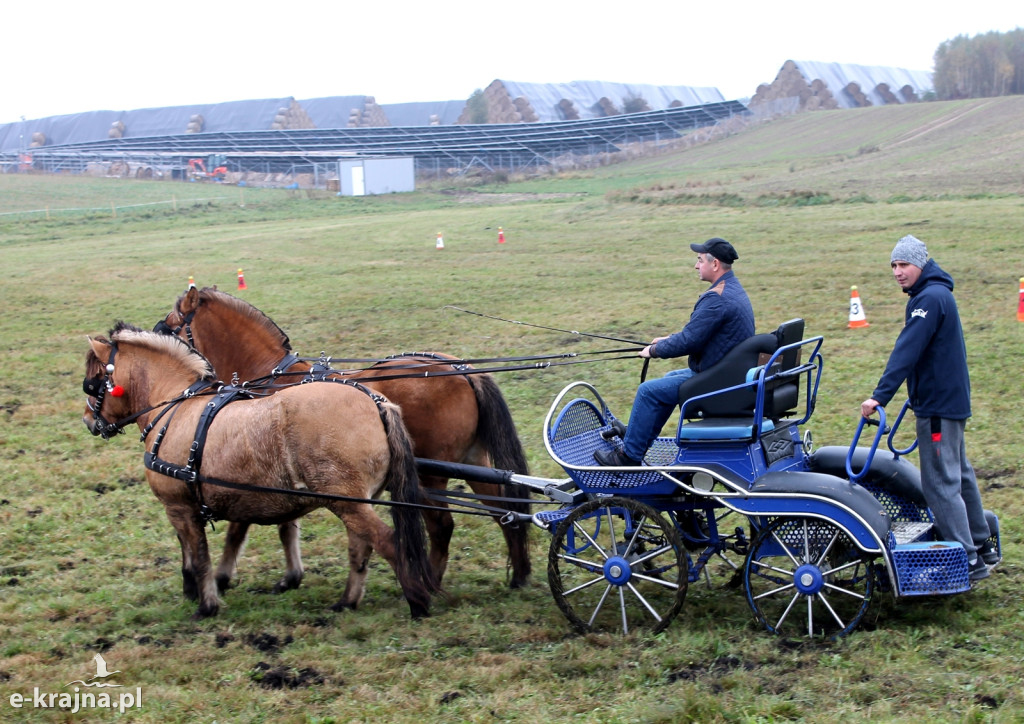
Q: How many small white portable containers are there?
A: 1